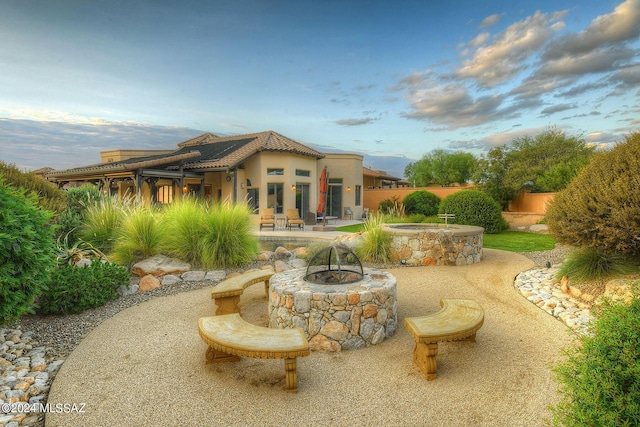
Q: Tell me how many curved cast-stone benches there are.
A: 3